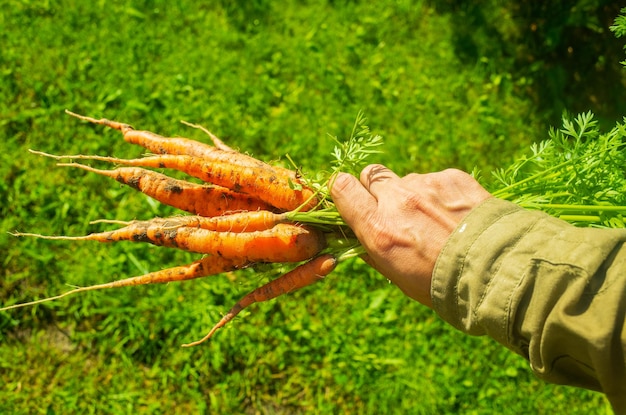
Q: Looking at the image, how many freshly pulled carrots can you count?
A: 8